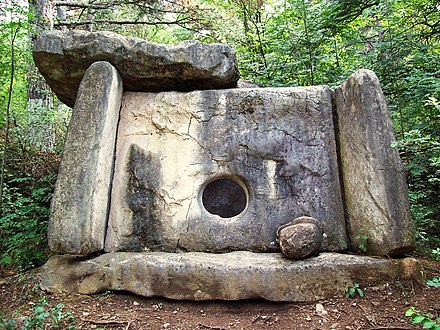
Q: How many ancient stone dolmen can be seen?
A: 1